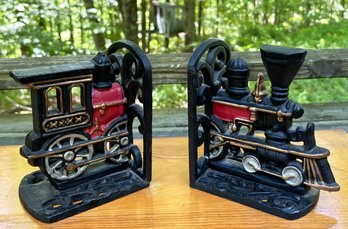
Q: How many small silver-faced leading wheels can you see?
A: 2